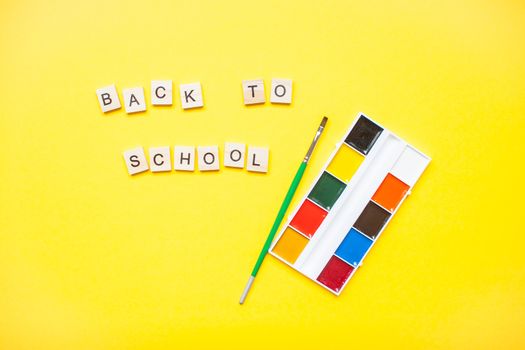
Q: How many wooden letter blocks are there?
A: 12